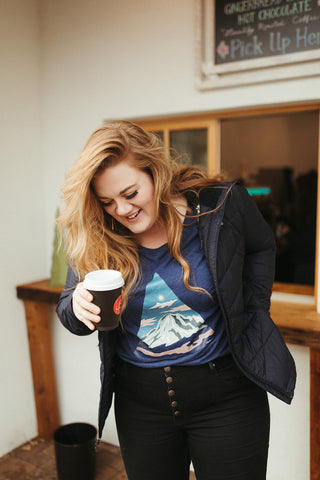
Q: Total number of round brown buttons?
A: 5